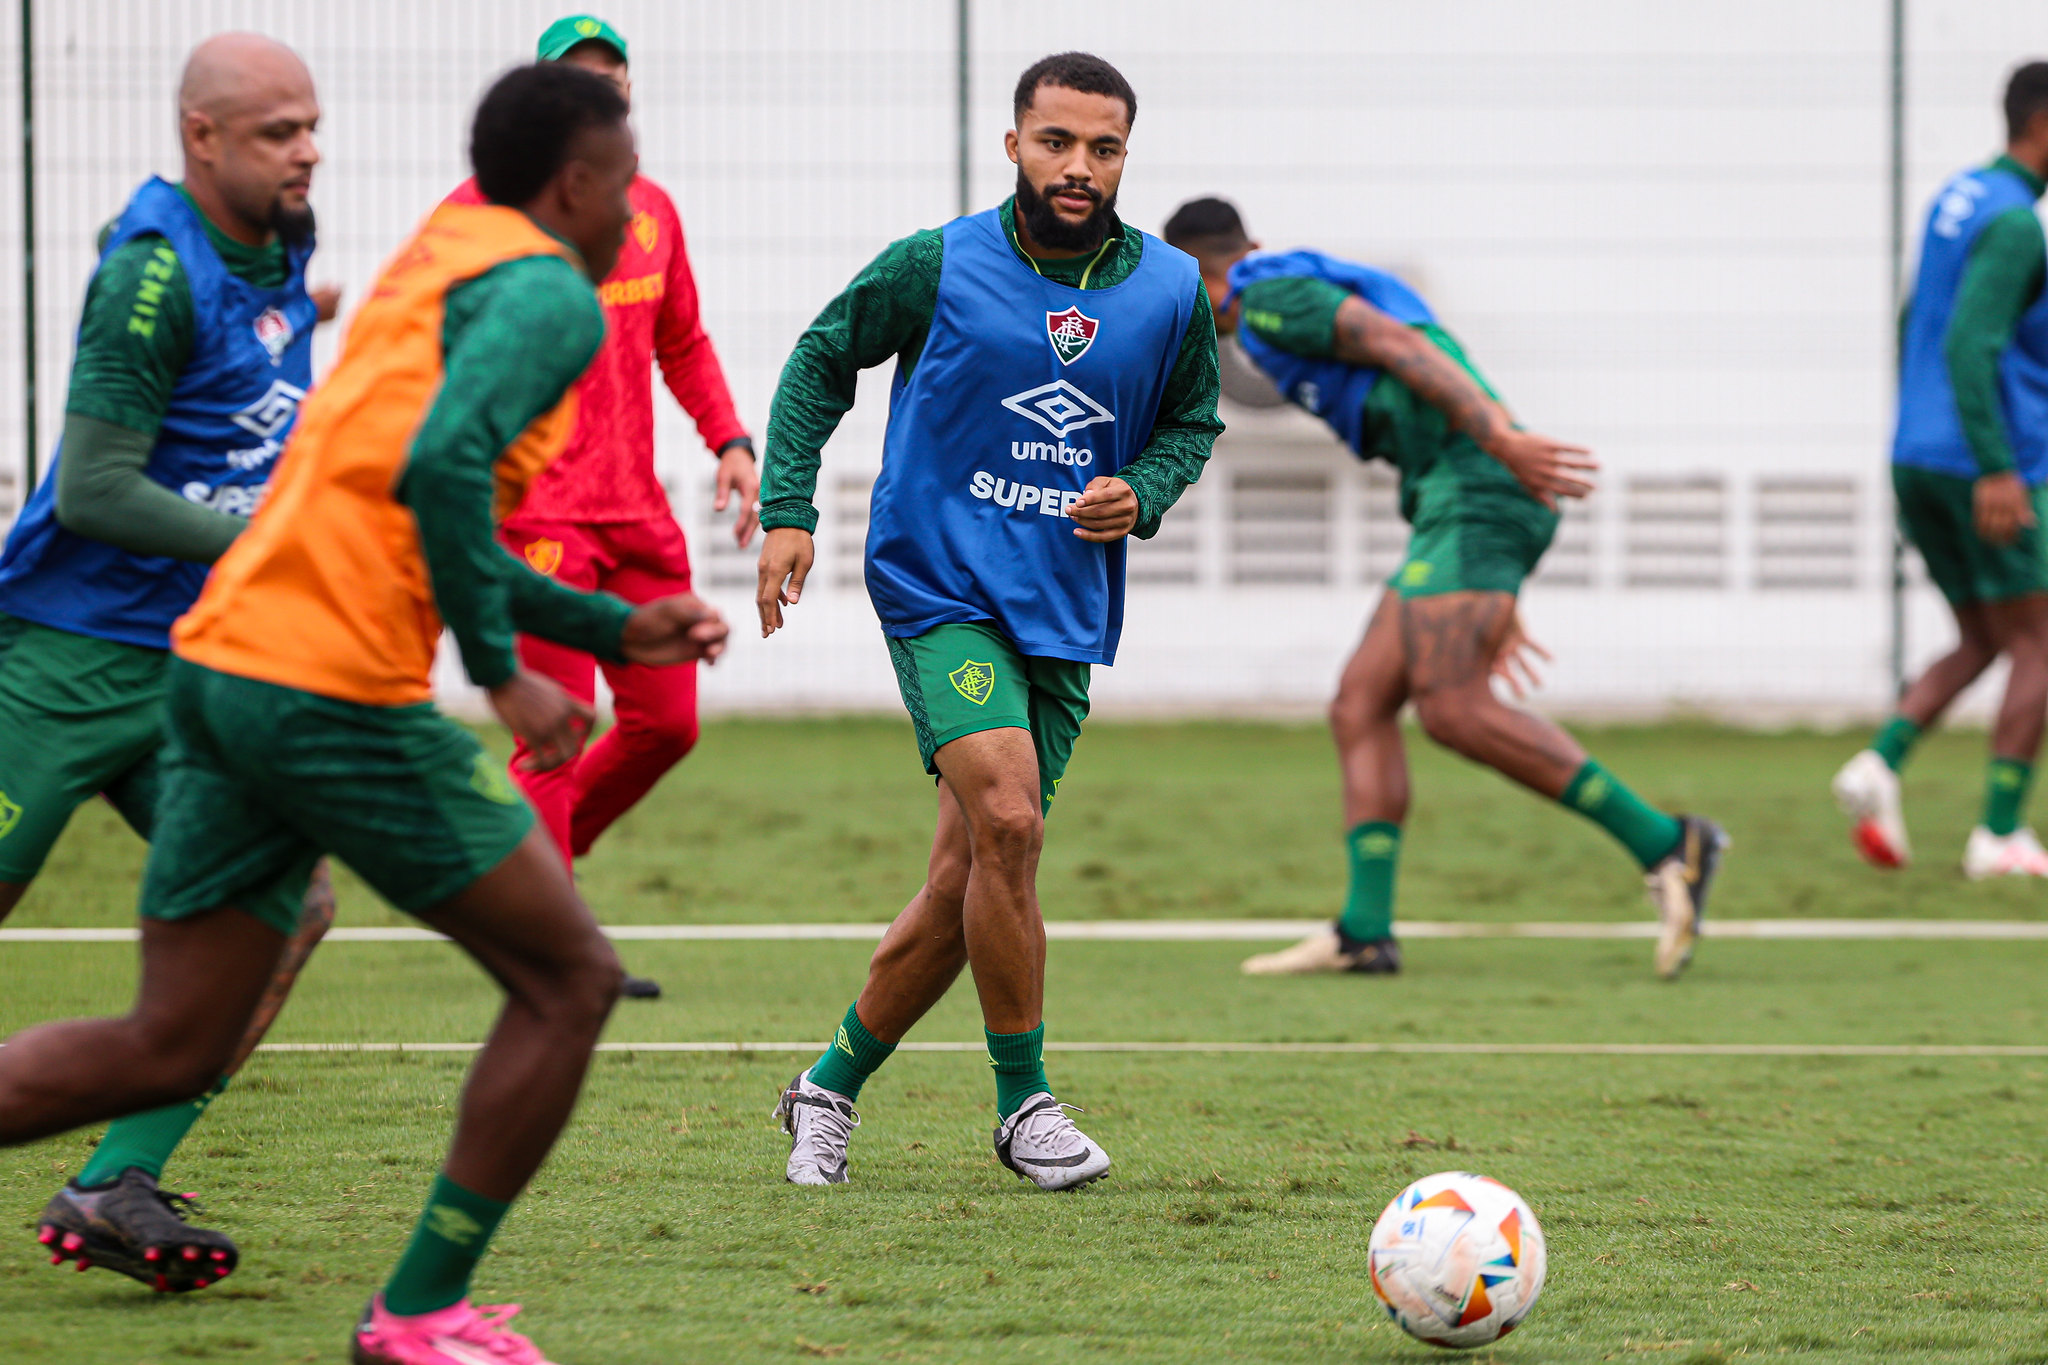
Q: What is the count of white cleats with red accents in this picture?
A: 2